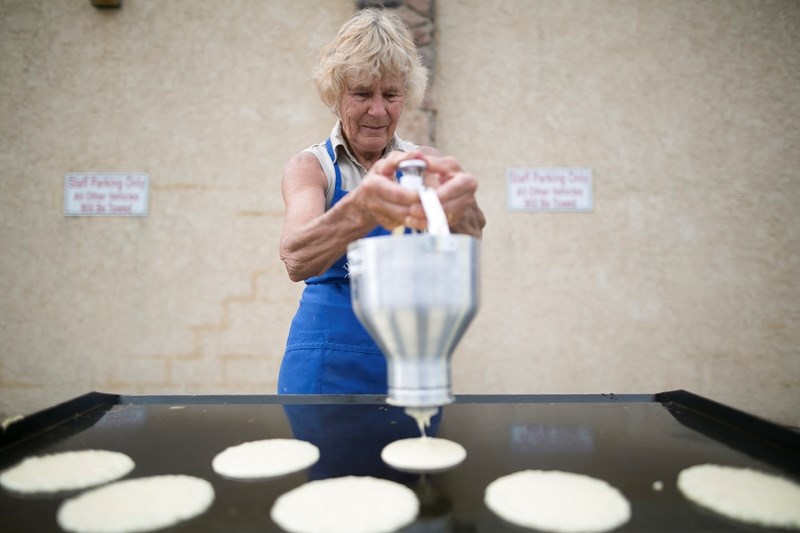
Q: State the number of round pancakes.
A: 7